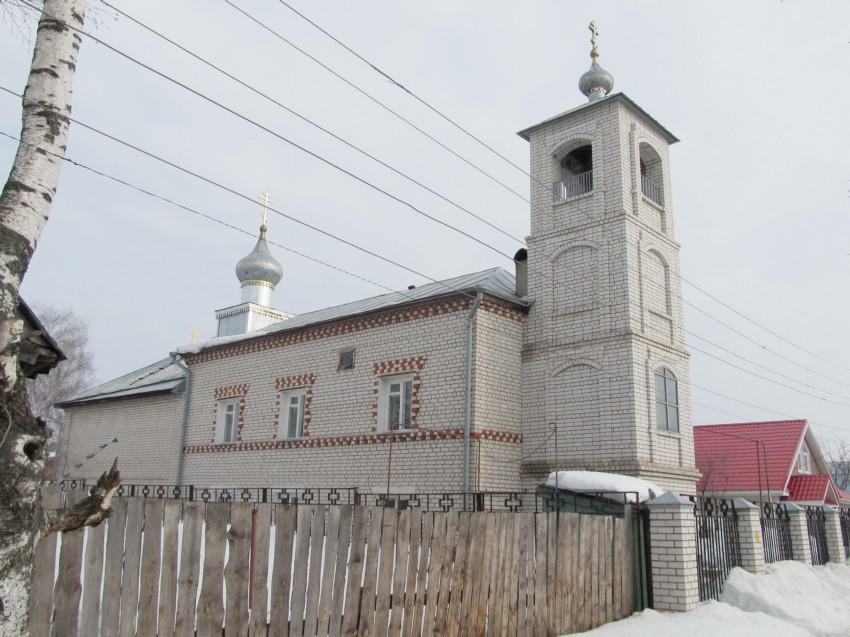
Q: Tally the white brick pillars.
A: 4